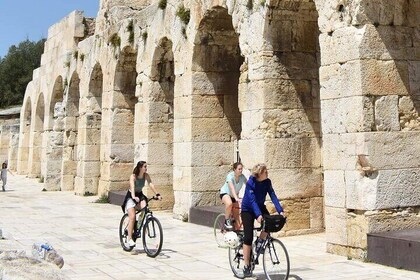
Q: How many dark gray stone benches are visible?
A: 3